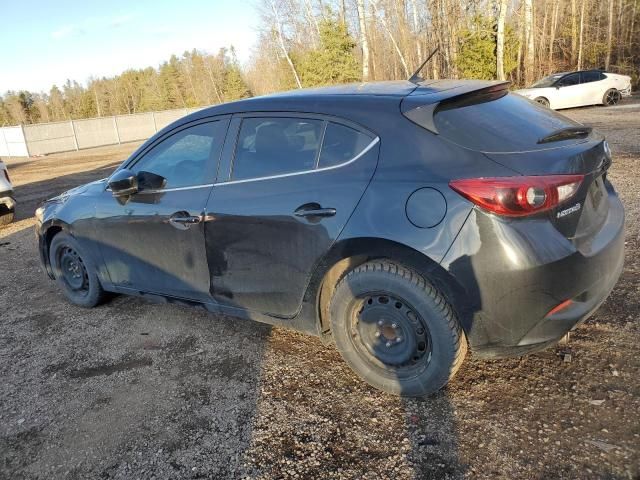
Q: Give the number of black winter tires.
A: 2